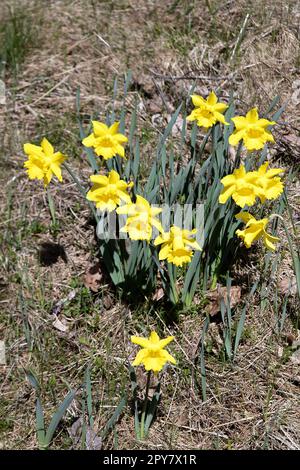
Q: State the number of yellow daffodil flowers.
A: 11